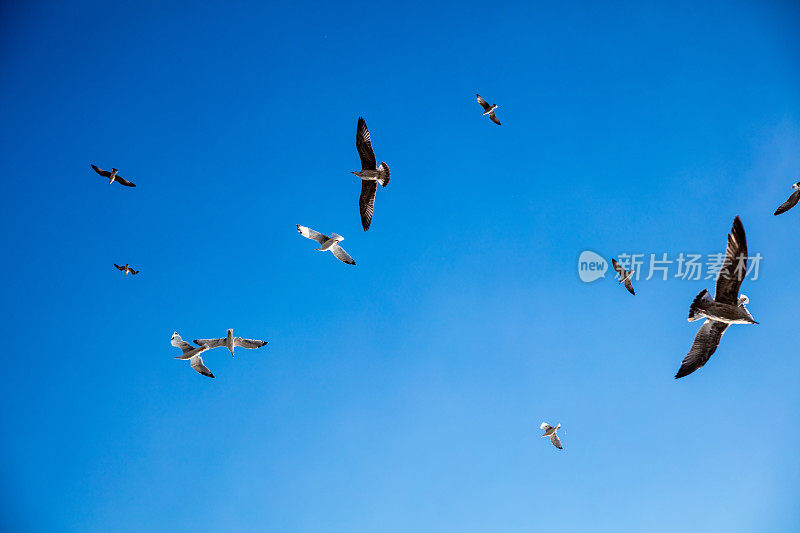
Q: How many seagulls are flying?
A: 11